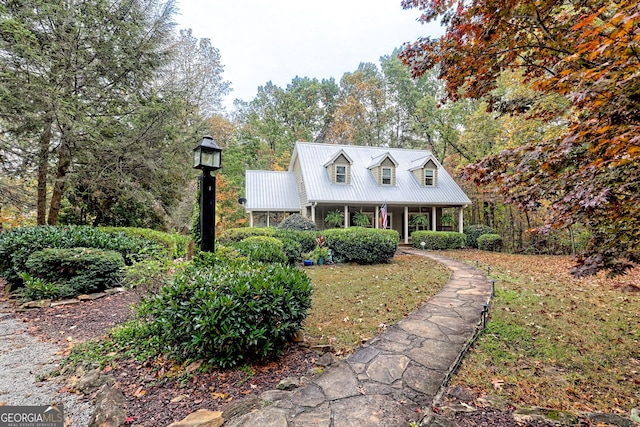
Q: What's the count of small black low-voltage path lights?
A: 4